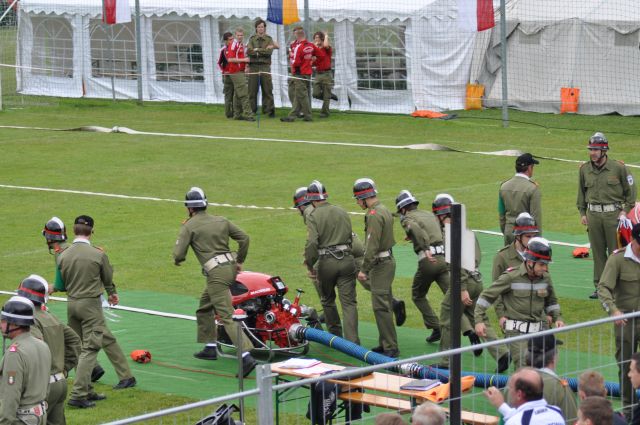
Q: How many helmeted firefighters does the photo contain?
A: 12